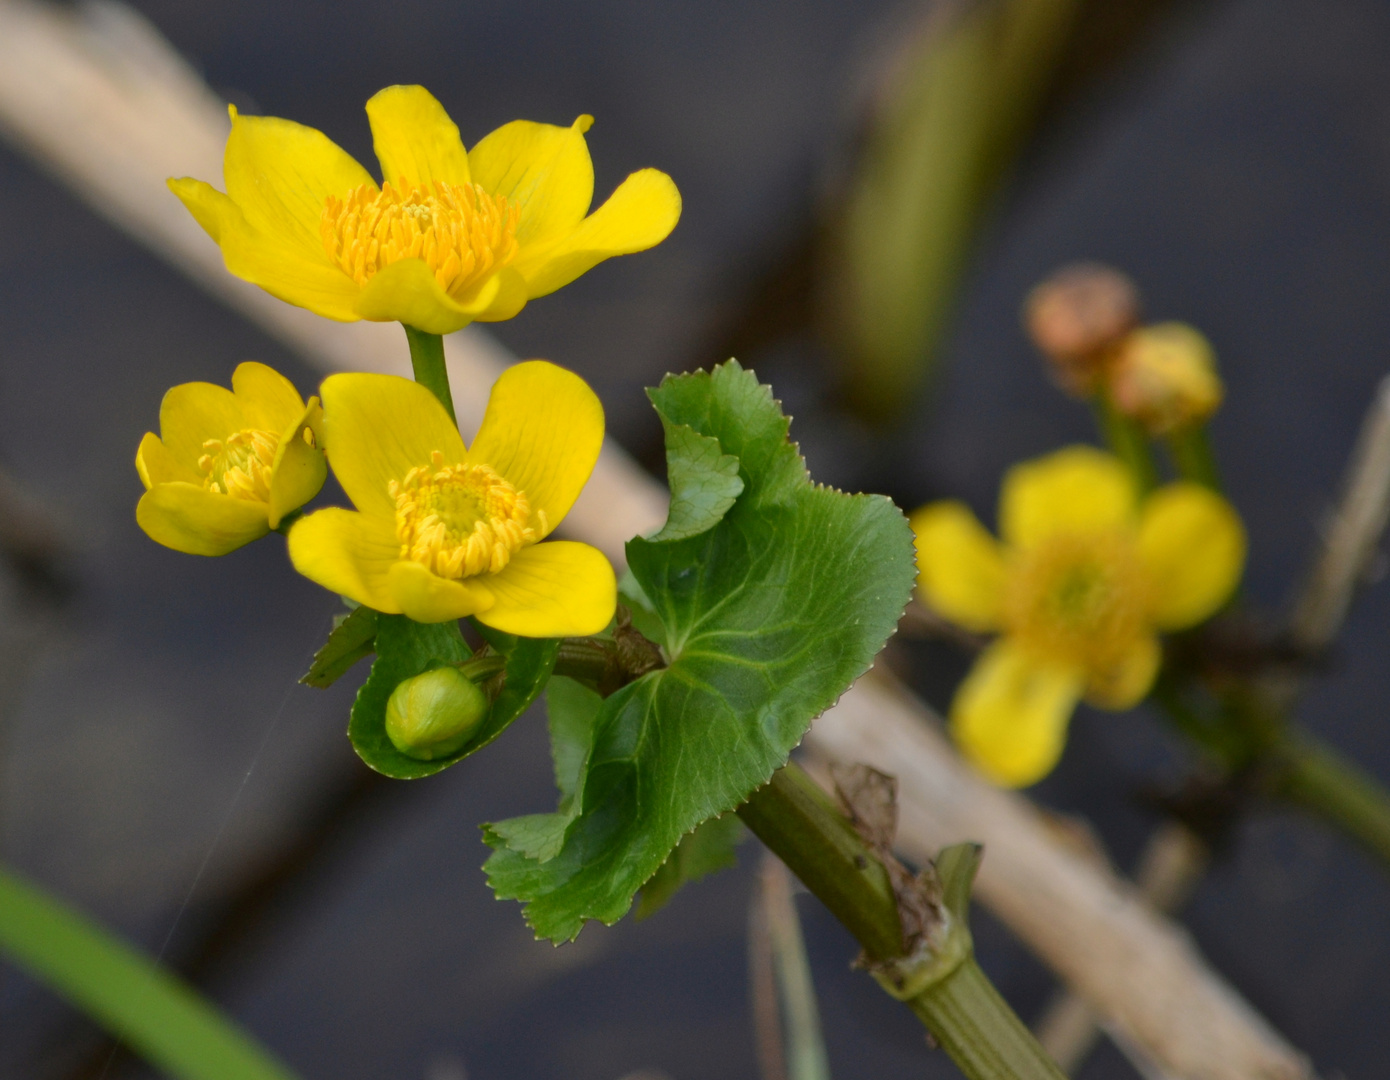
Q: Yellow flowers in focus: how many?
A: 3